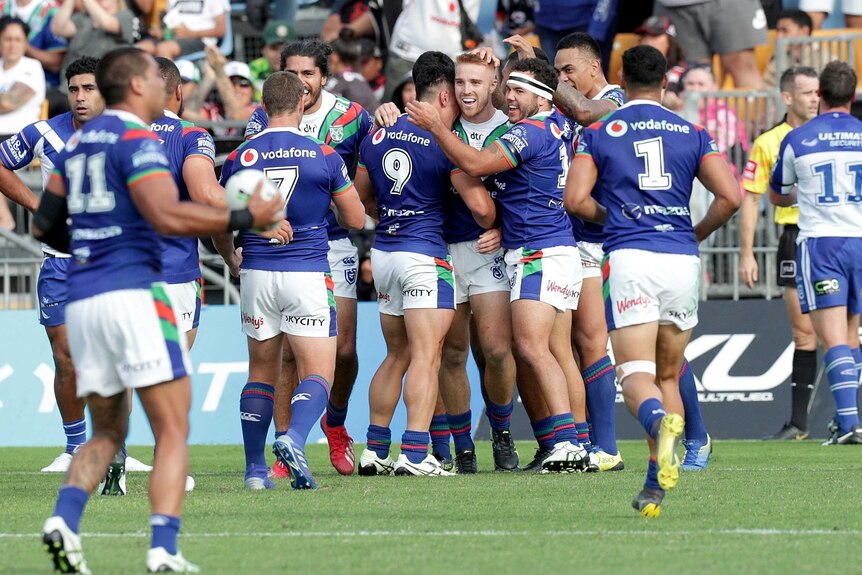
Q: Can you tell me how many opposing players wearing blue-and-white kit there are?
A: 2